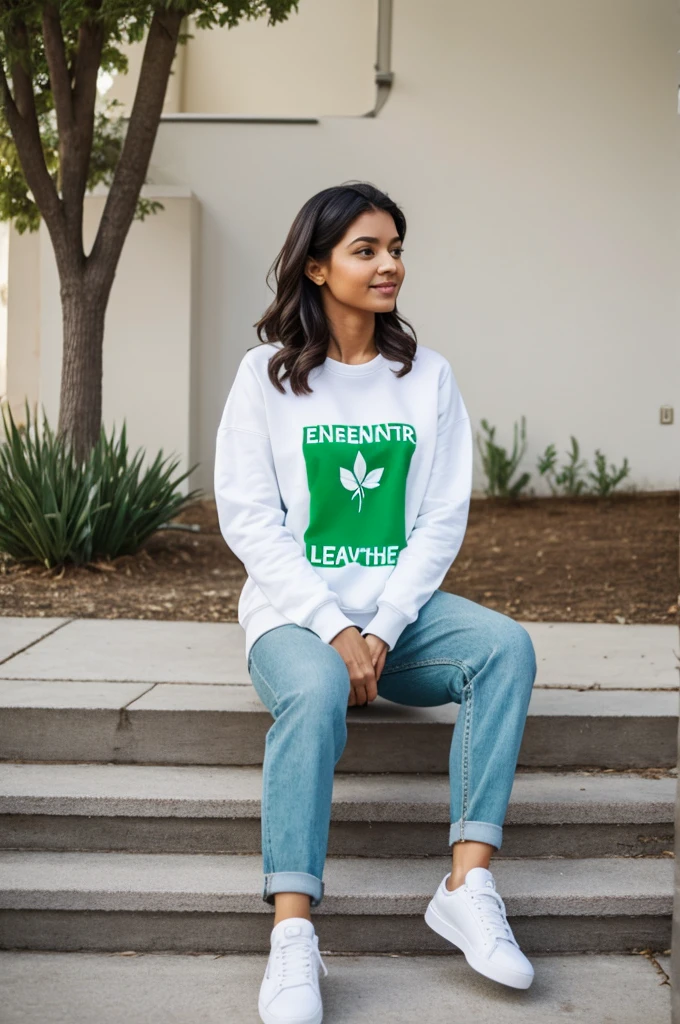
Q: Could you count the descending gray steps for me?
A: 3